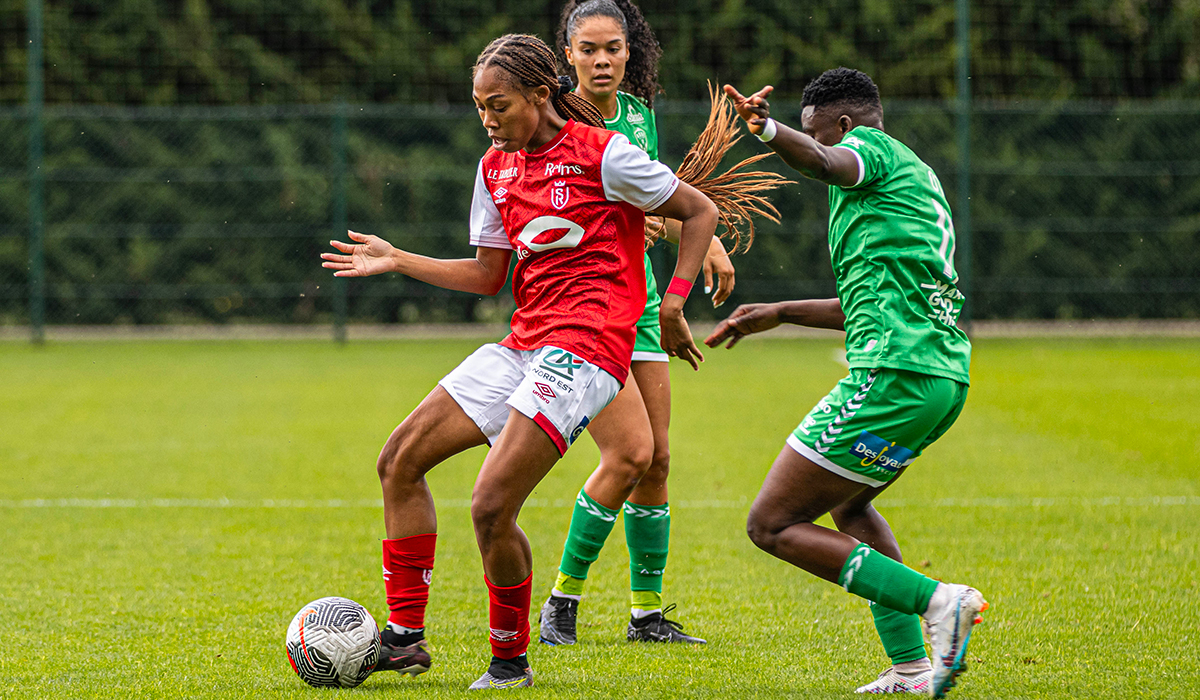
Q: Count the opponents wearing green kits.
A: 2